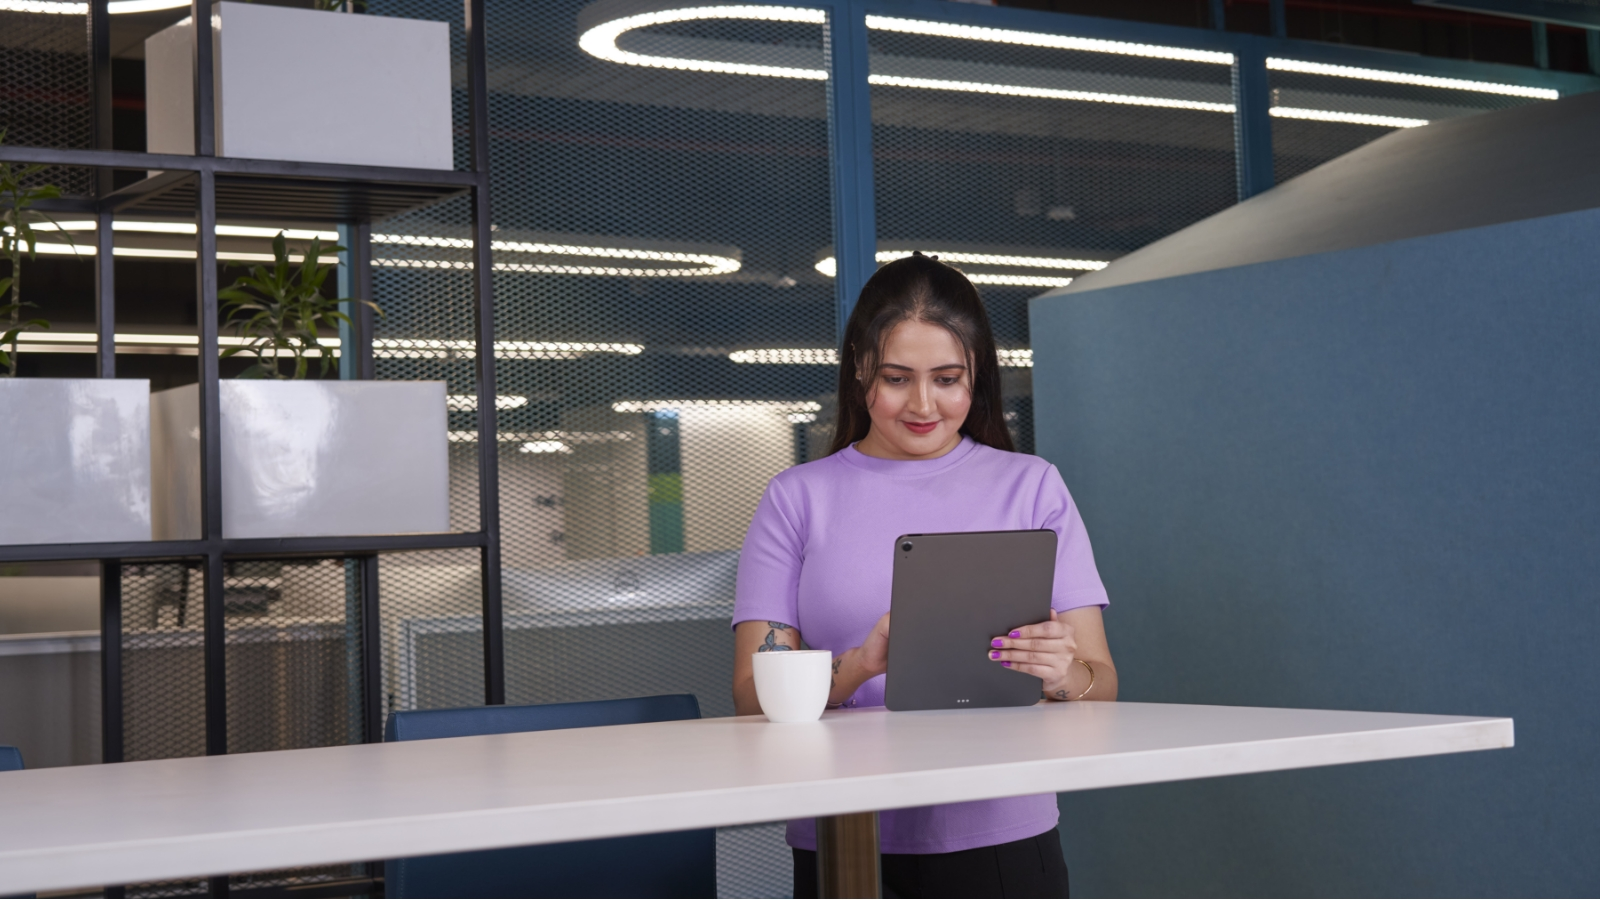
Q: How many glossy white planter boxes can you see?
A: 3